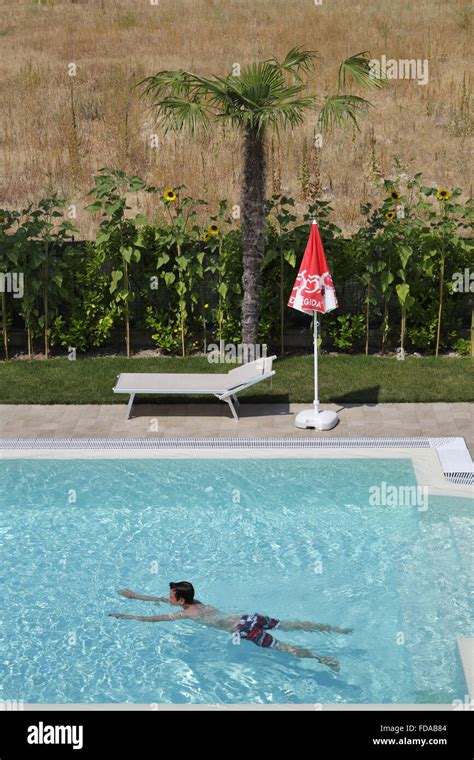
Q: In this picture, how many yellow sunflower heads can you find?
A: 5